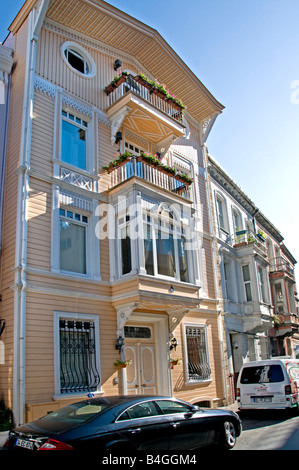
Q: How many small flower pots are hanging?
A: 2